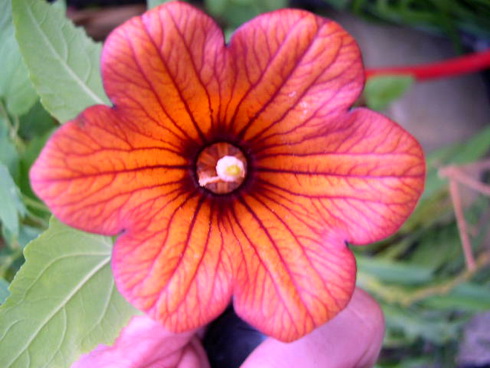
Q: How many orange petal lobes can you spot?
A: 6